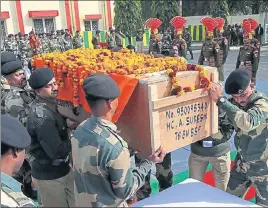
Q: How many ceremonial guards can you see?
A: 6